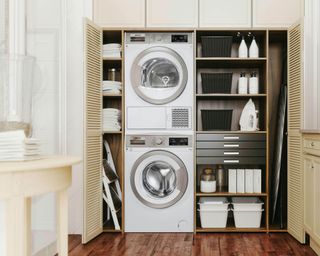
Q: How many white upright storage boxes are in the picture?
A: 4